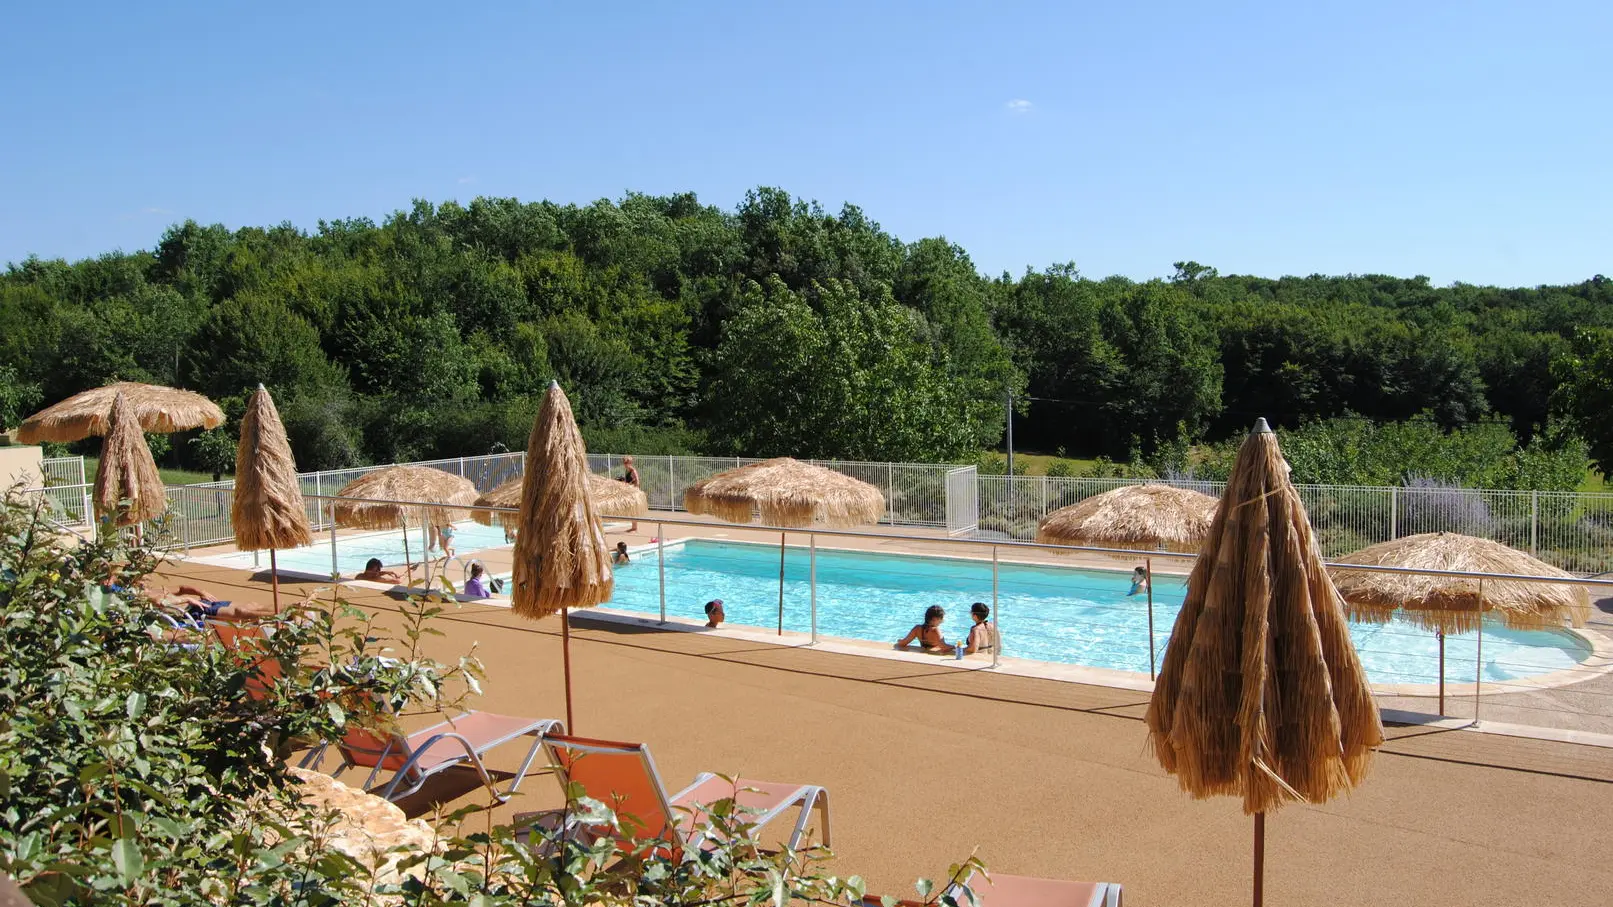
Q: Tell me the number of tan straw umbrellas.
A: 10